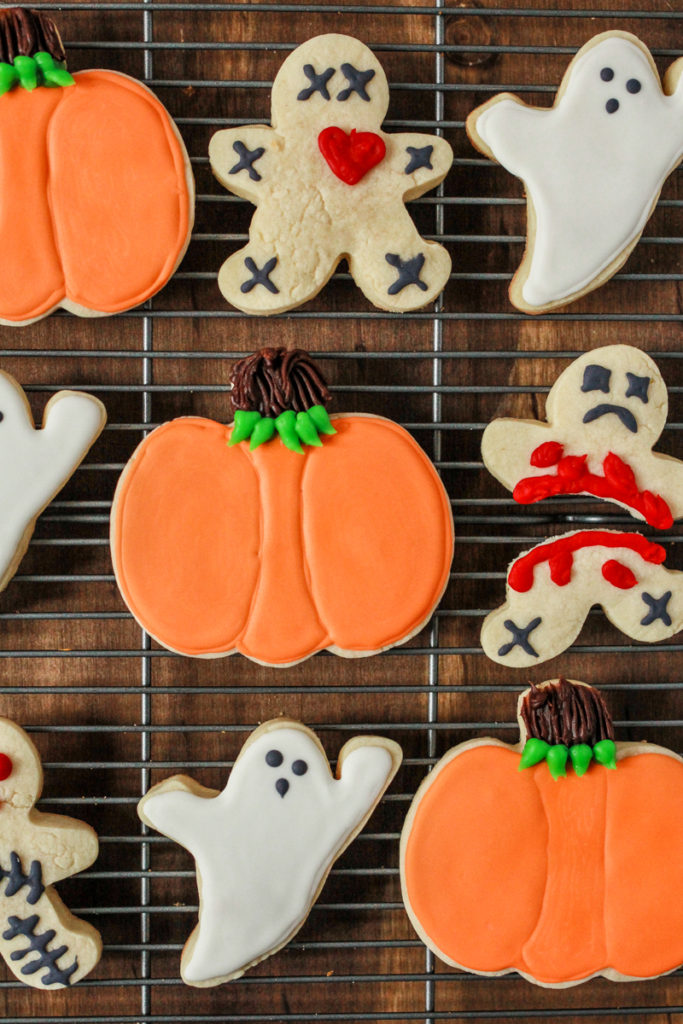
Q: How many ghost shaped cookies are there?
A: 3